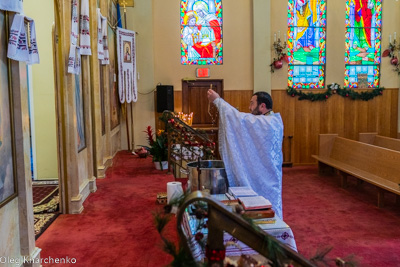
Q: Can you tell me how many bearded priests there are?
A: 1